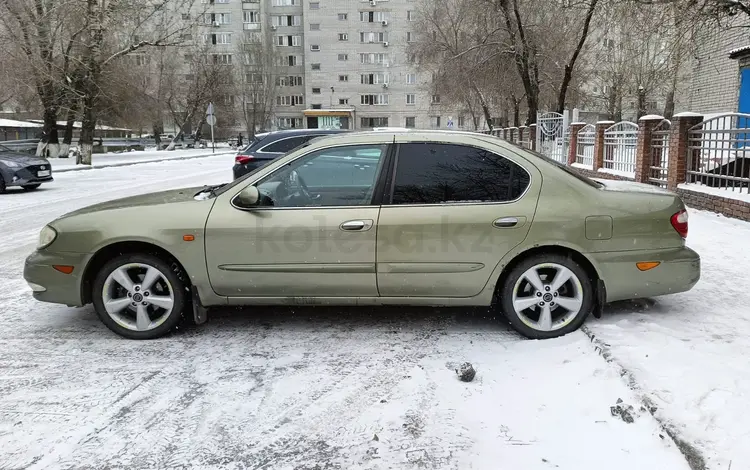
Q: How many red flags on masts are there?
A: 0